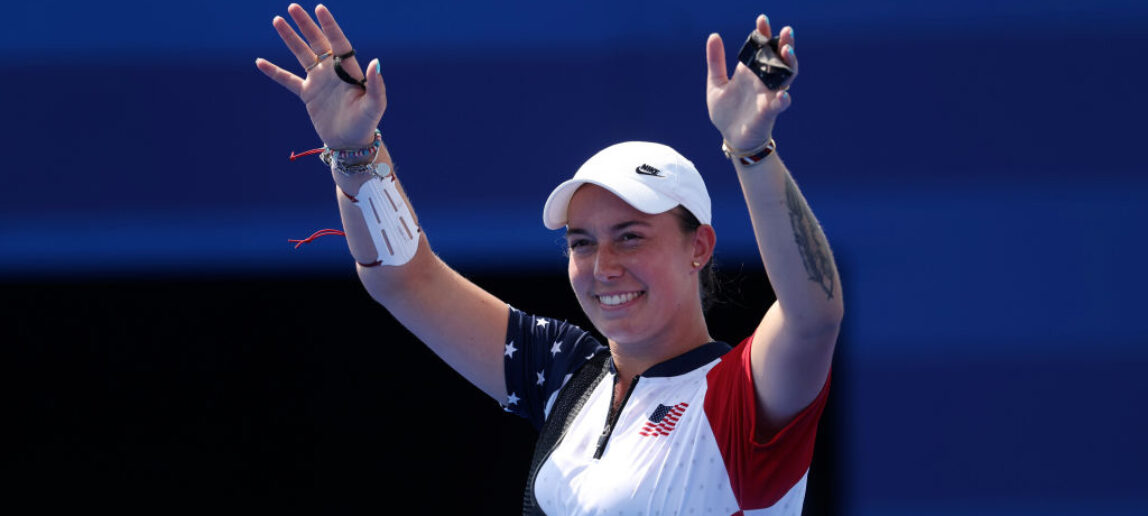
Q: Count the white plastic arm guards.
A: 1